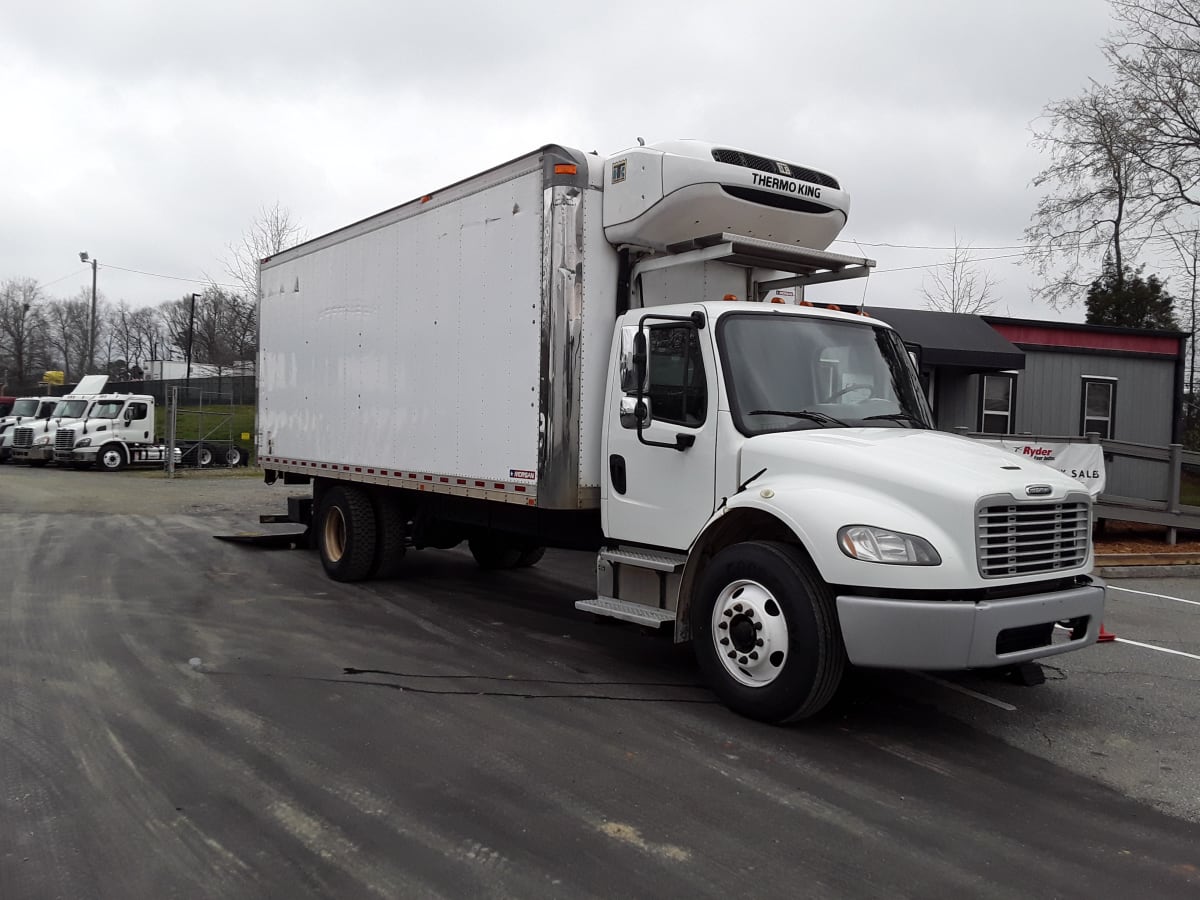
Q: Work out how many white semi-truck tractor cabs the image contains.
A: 3